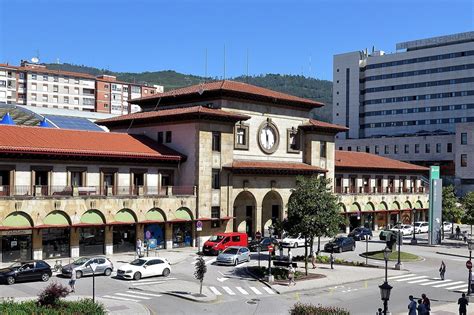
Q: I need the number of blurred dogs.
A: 0